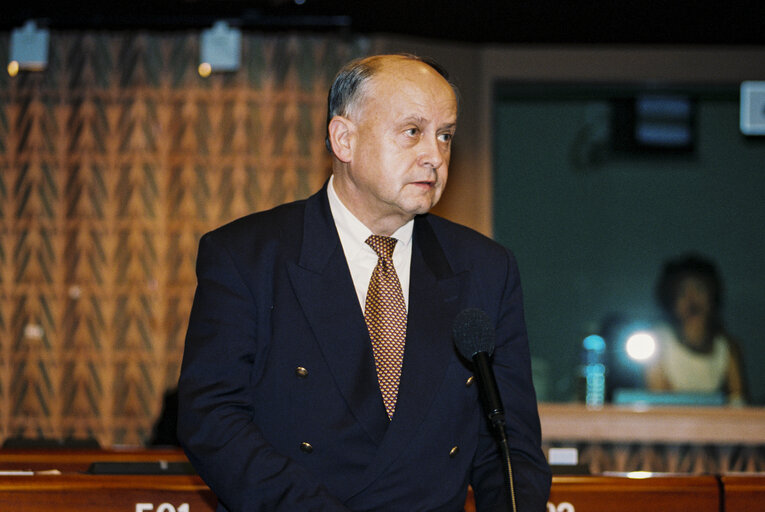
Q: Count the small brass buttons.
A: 4